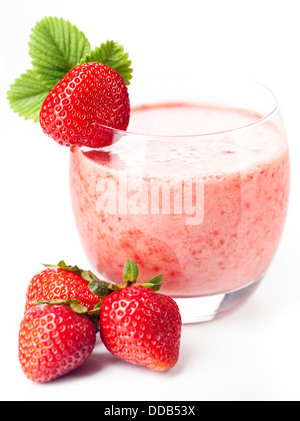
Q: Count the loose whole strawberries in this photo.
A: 3